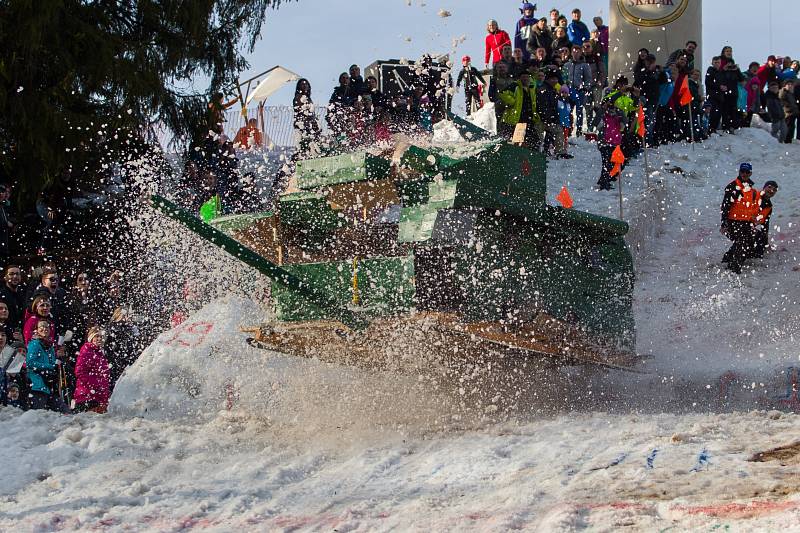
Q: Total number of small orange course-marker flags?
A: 4